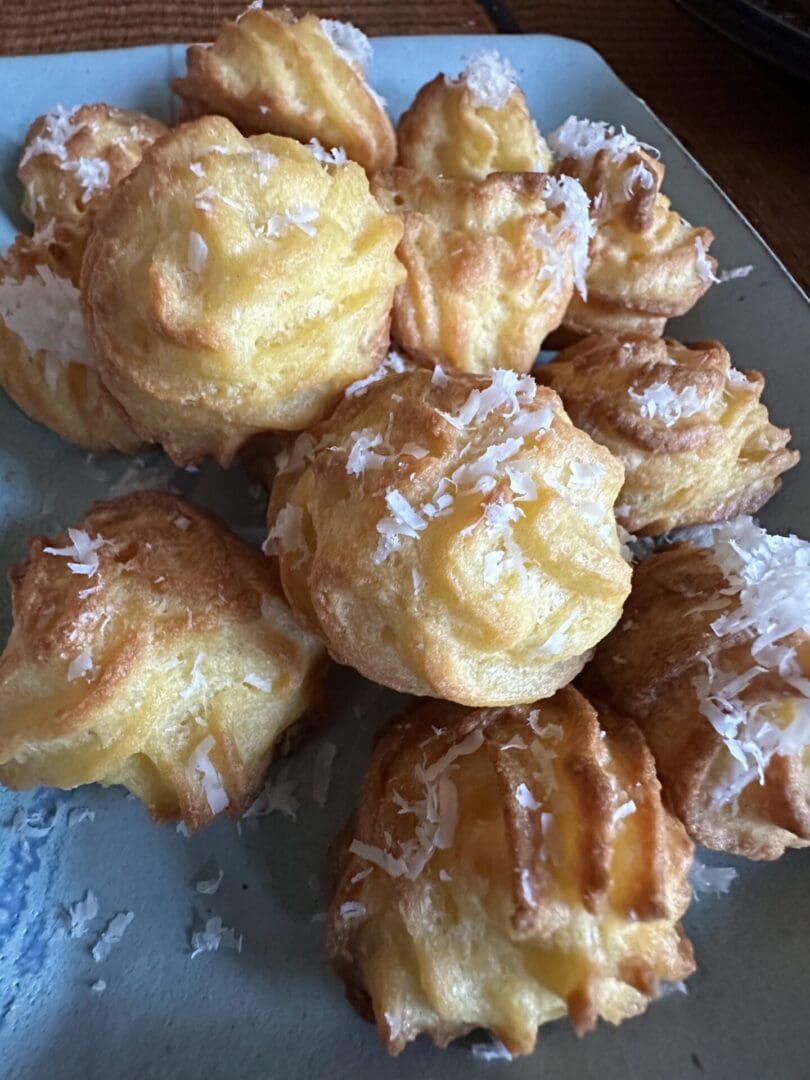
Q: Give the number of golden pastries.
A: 12